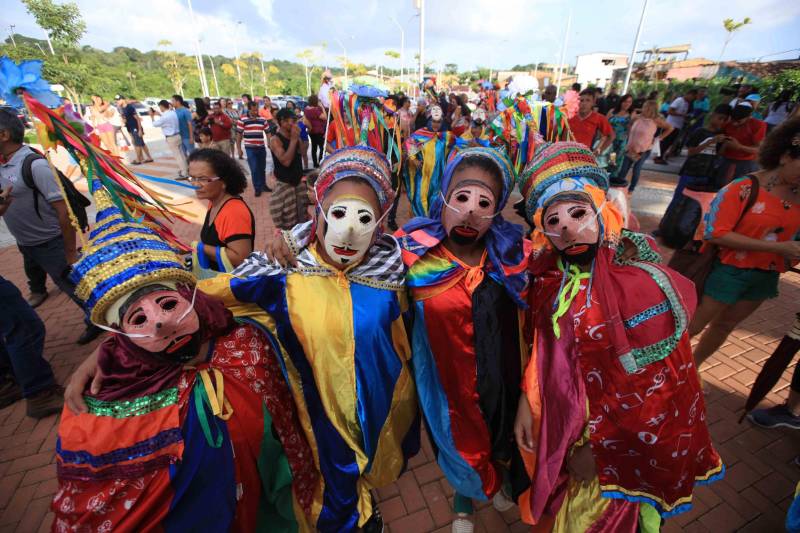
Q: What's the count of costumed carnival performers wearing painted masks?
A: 4